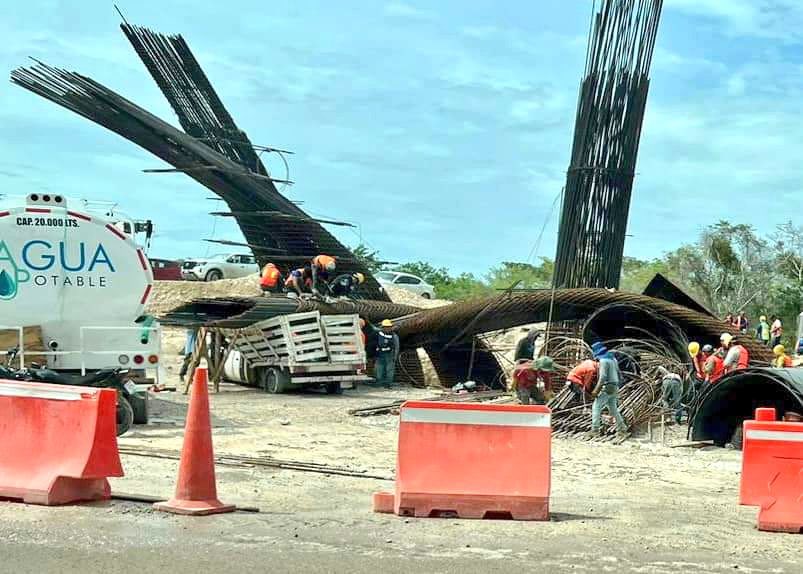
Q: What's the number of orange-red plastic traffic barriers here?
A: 3